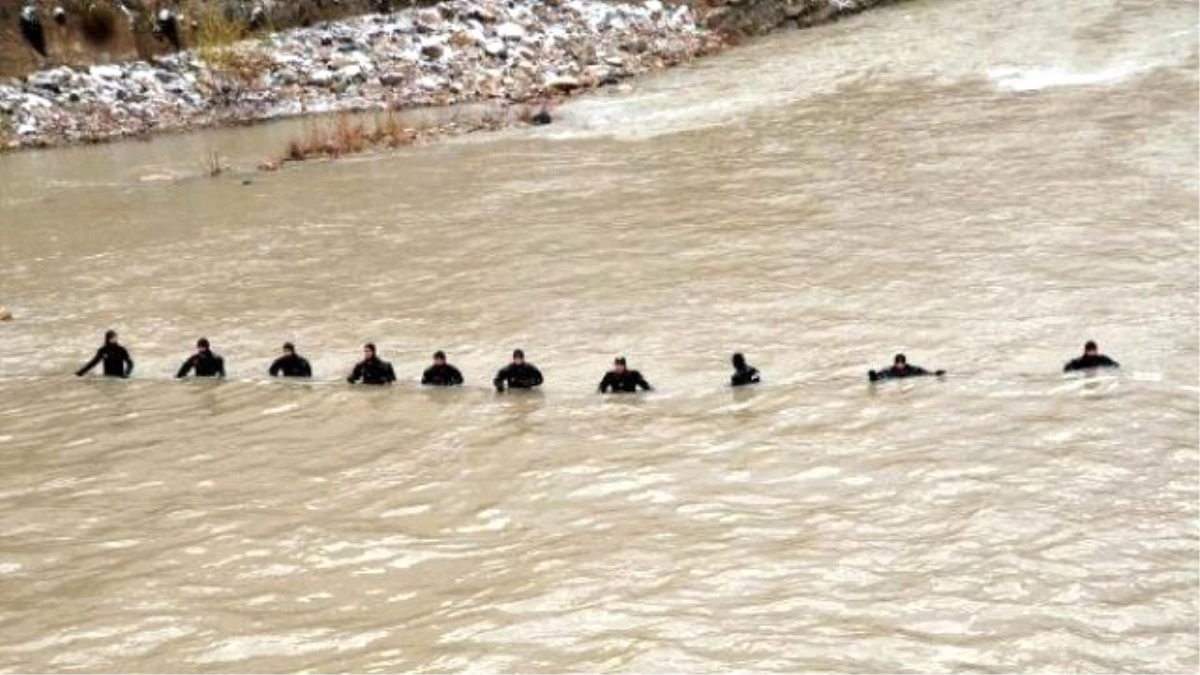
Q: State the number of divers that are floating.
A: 10